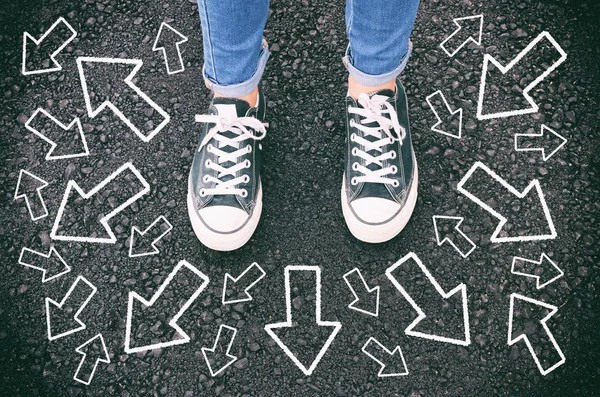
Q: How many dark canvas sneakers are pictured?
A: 2